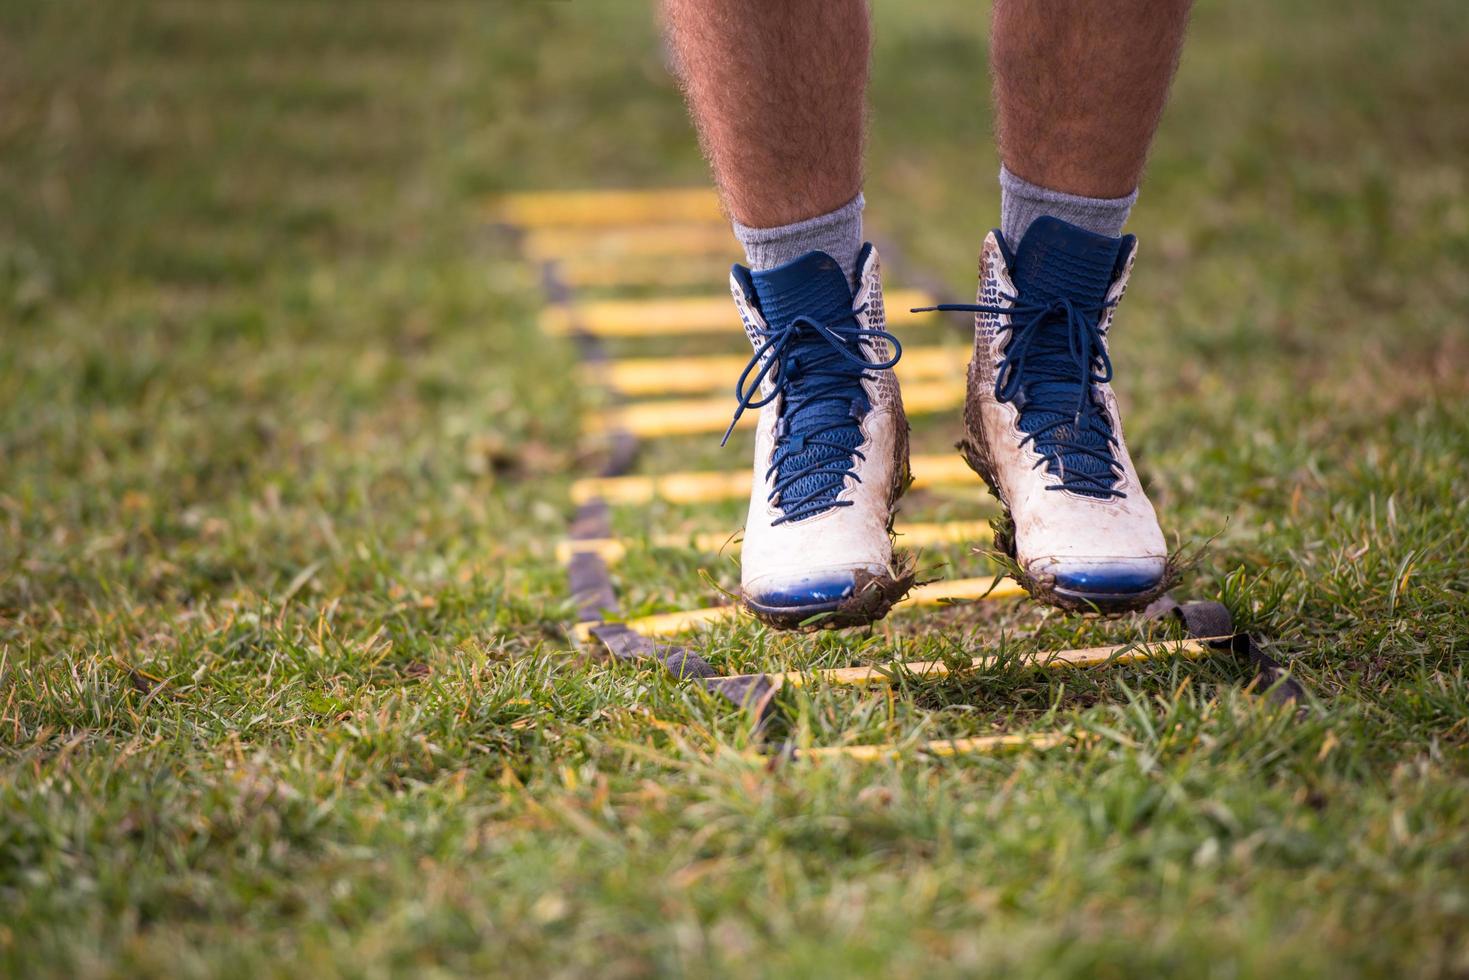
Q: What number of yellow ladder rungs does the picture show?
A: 11